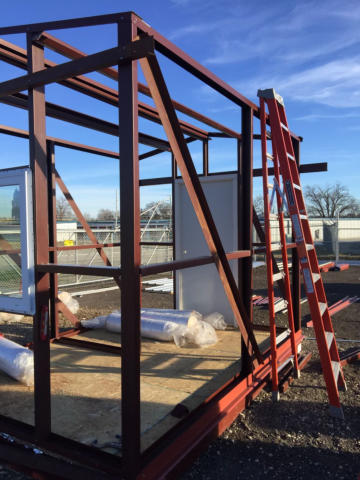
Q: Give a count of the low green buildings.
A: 0